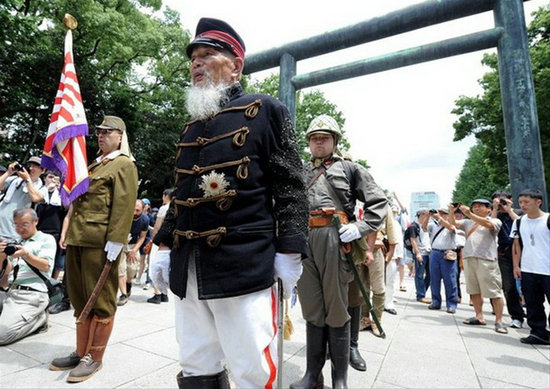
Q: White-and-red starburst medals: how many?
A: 1